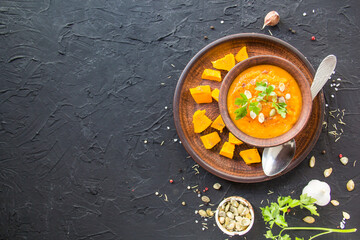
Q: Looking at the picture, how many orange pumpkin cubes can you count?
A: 11